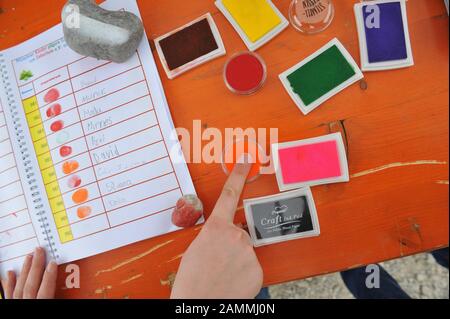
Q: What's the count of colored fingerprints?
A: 9